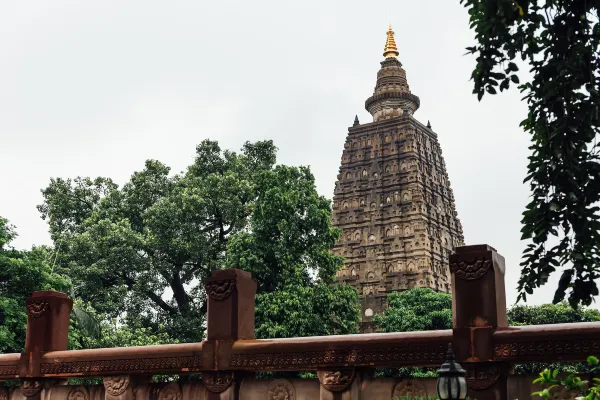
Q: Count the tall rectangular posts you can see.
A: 3